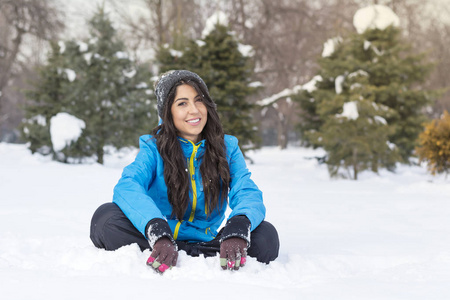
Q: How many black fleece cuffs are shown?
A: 2